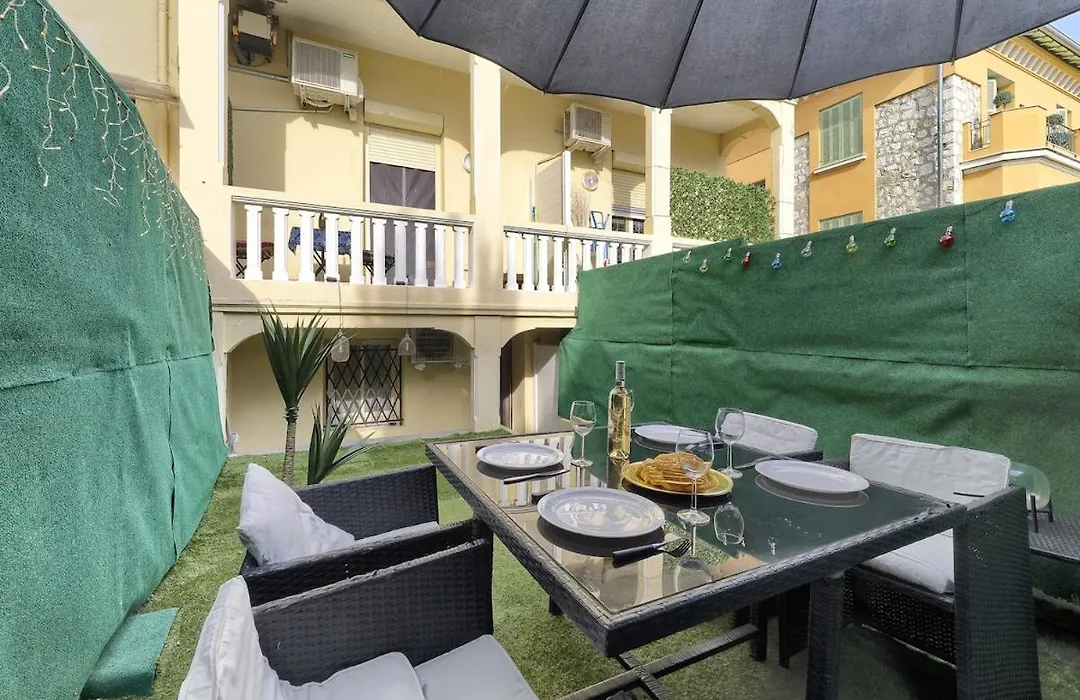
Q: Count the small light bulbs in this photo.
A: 10